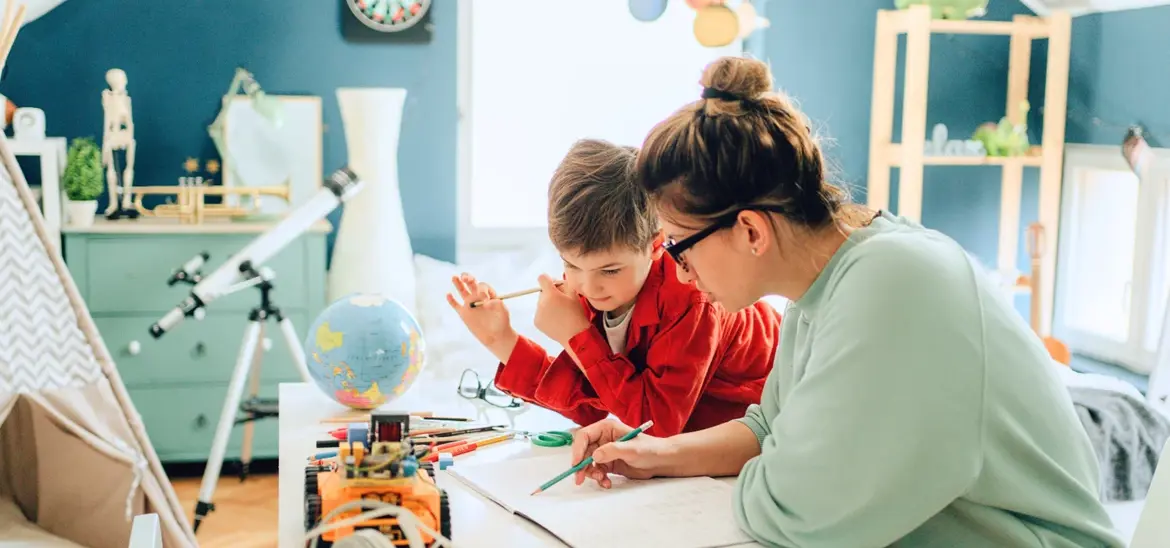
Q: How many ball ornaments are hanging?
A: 4